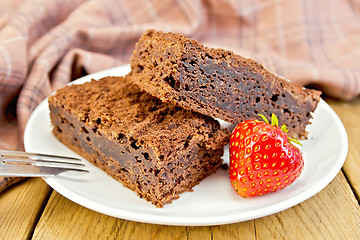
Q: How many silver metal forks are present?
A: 1